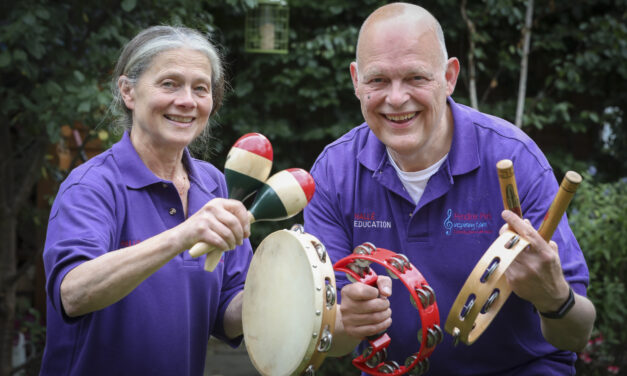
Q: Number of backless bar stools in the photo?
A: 0